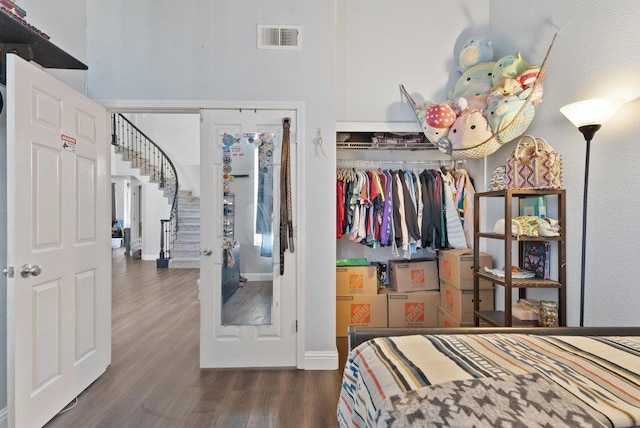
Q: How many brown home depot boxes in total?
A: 7